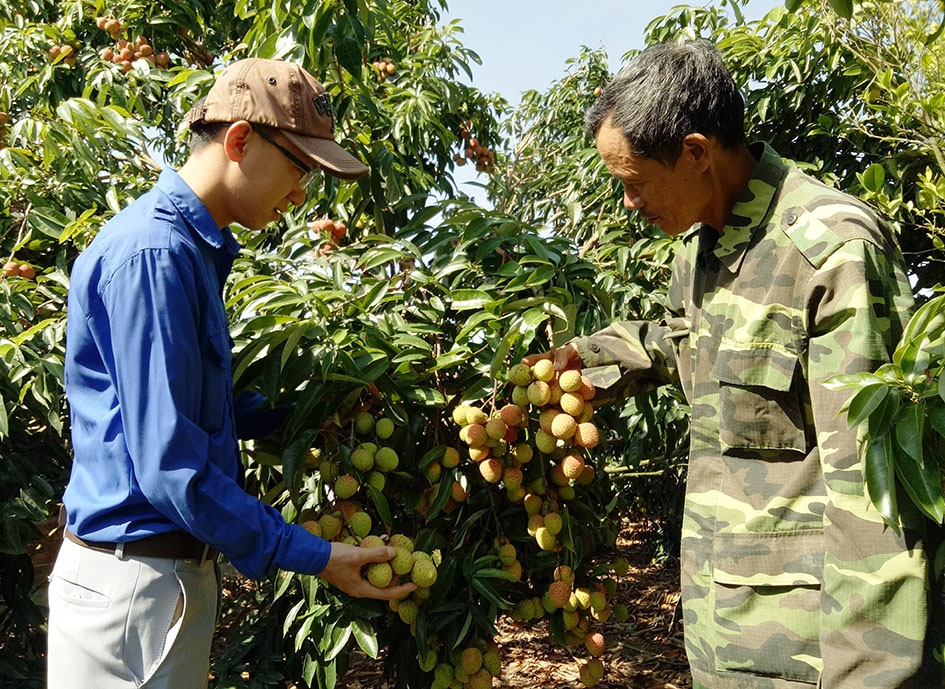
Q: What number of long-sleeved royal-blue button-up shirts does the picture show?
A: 1